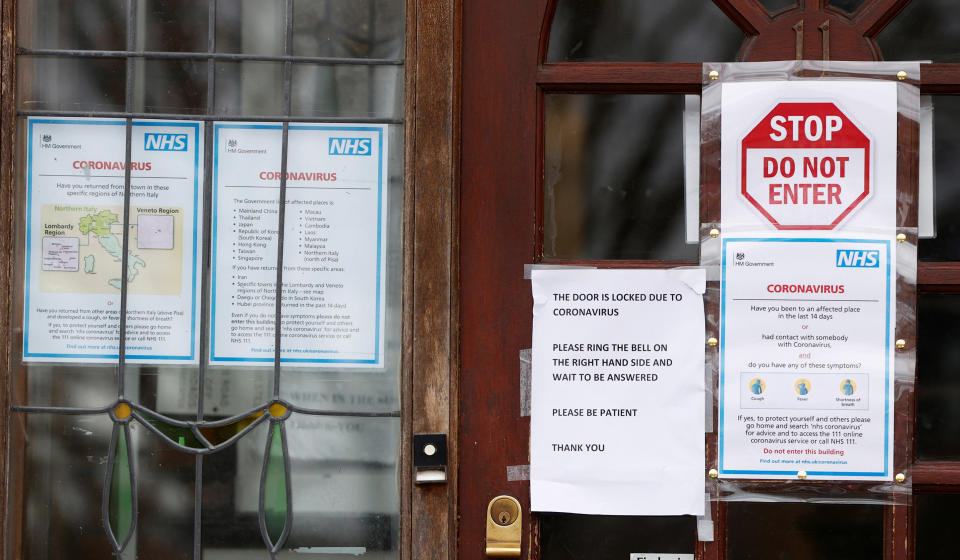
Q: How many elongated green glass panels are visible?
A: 2